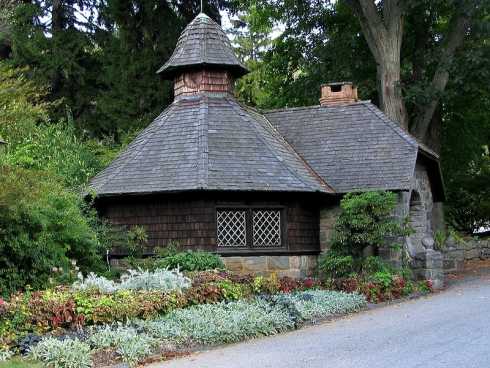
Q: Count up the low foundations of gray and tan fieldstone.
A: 1